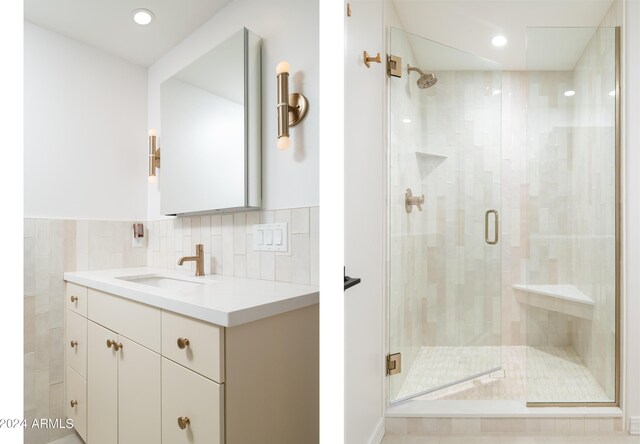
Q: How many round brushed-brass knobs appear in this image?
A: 7